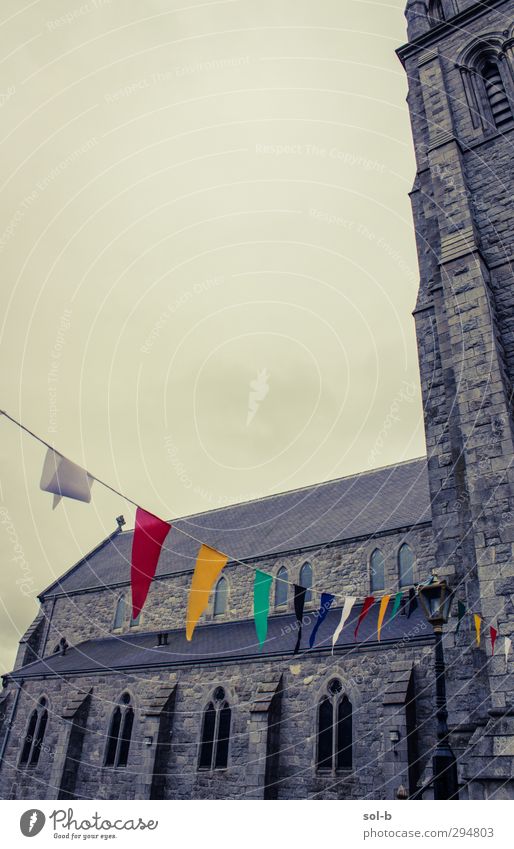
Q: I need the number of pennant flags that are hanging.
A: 15